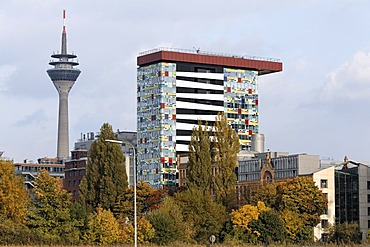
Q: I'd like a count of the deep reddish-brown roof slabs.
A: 1